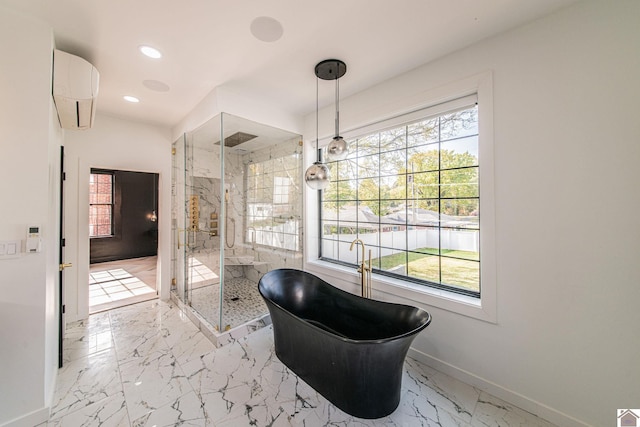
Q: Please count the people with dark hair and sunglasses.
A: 0